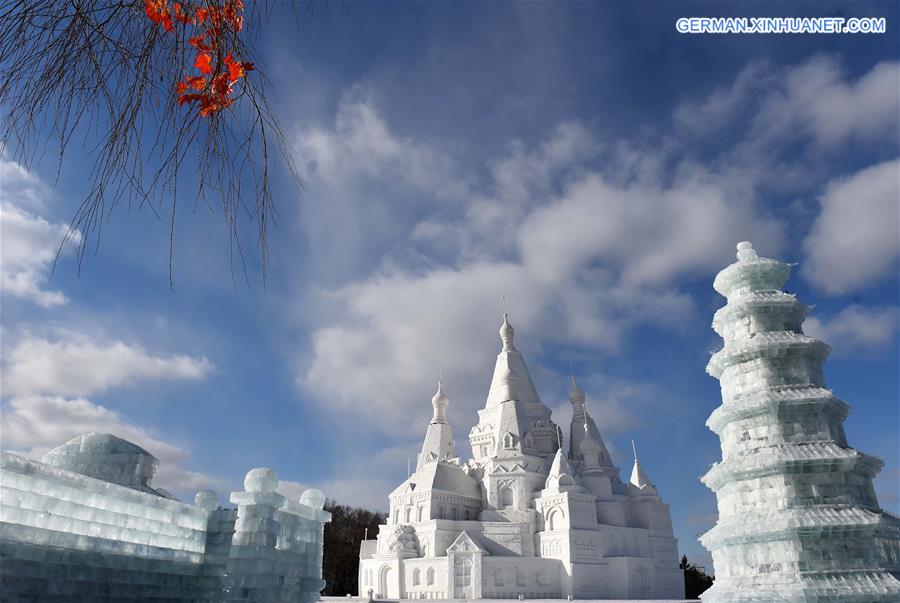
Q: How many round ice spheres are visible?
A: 3